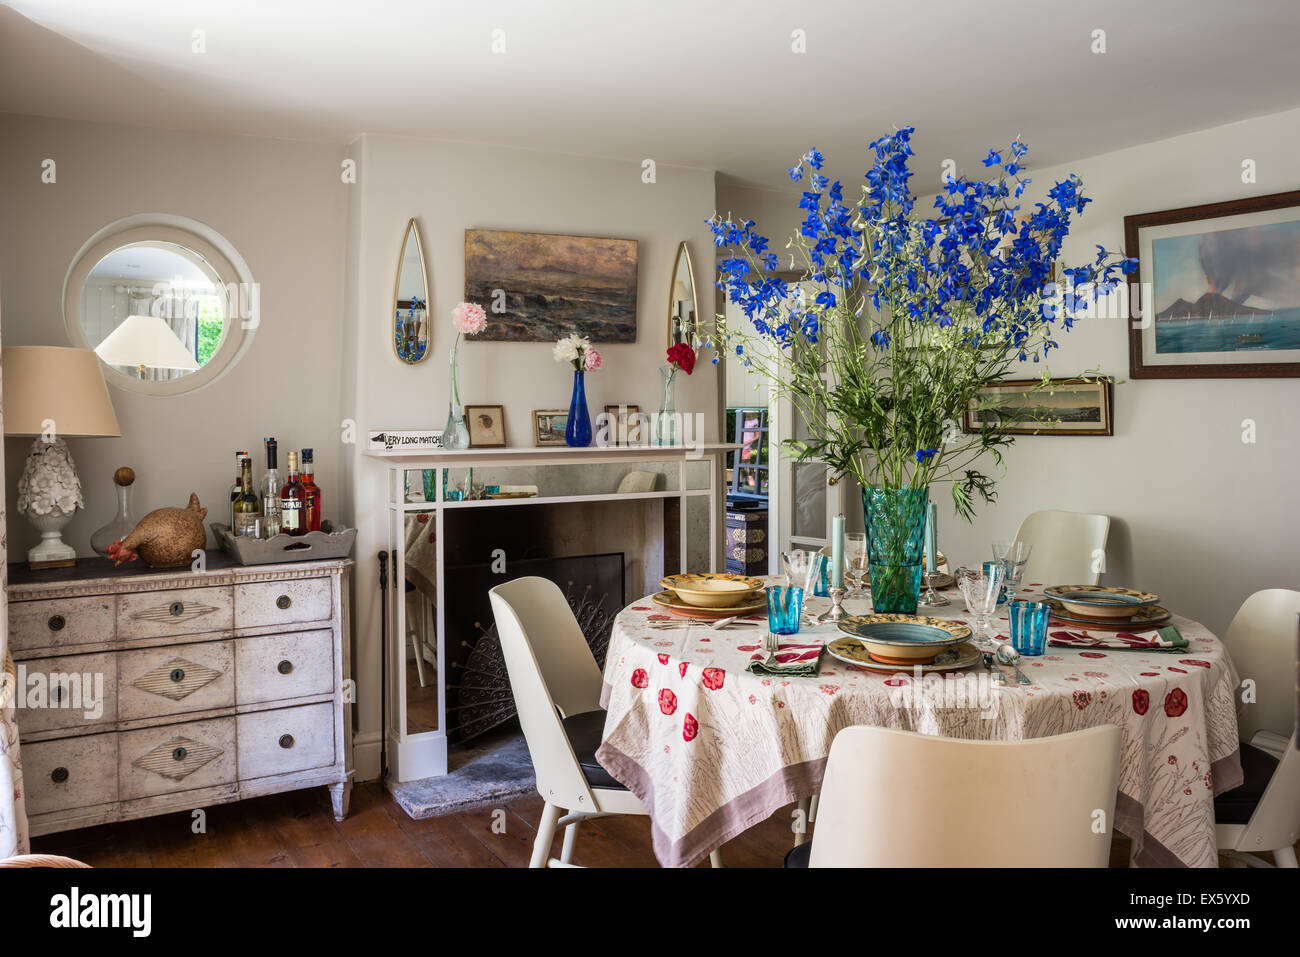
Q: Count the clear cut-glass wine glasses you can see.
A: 4